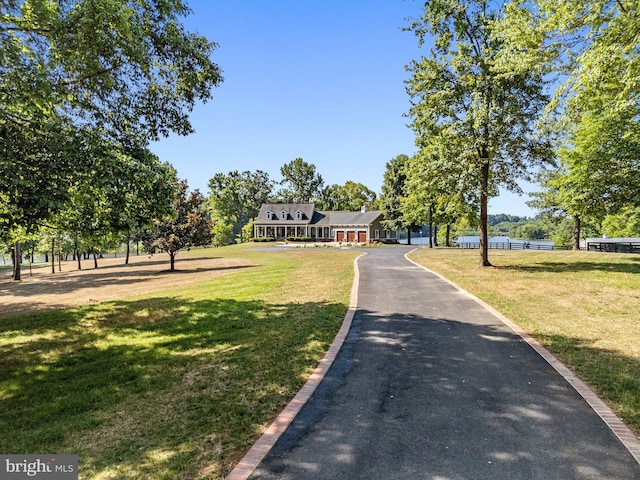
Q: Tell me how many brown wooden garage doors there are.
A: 3